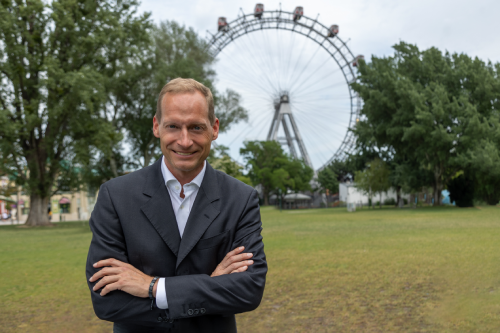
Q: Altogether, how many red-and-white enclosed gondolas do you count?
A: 5